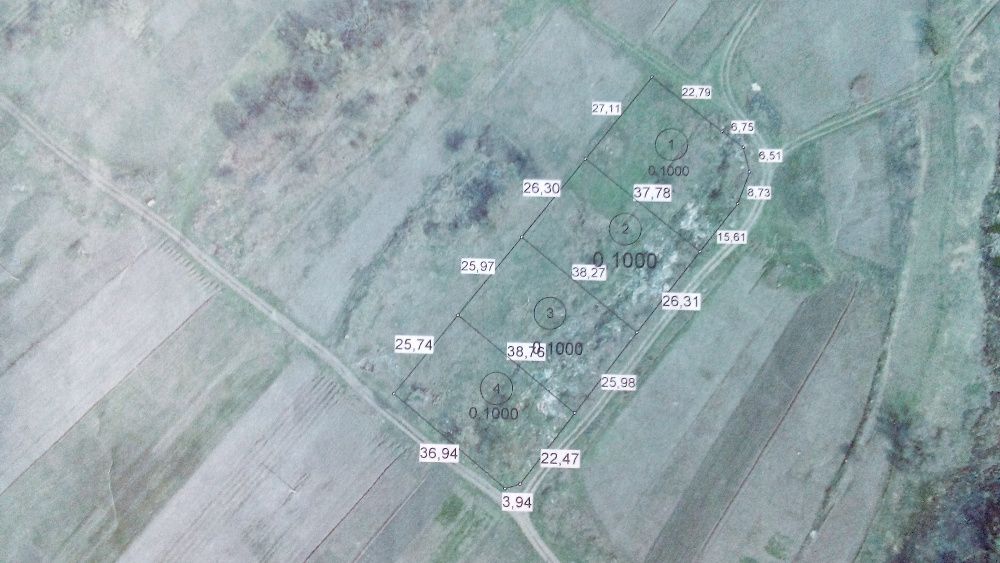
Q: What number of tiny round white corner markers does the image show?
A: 14